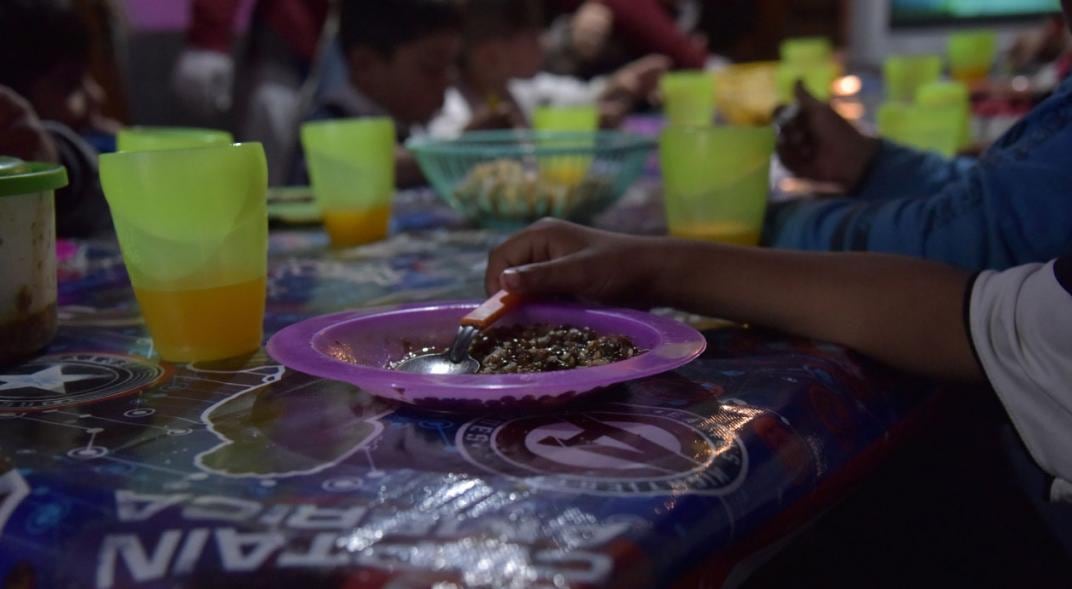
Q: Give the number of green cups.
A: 12